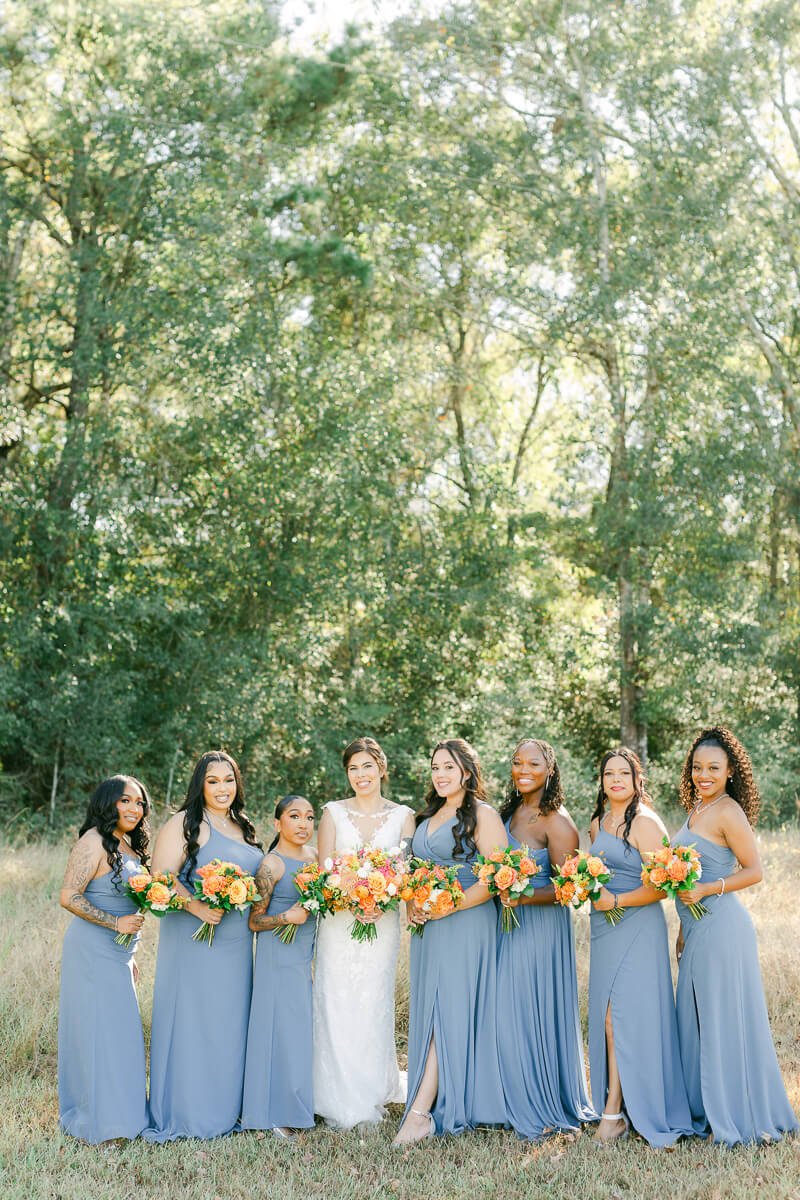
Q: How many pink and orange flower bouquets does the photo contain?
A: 8